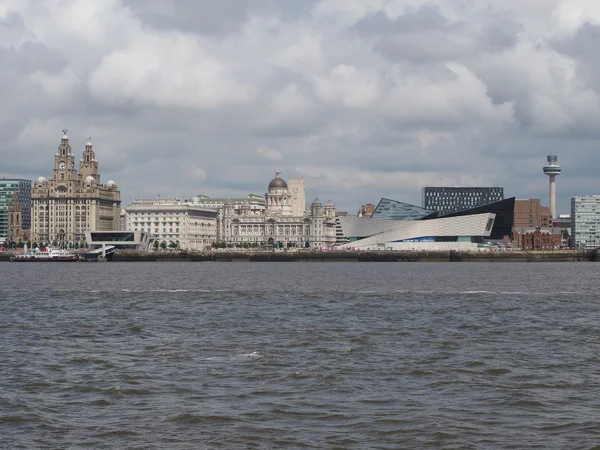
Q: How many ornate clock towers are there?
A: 2